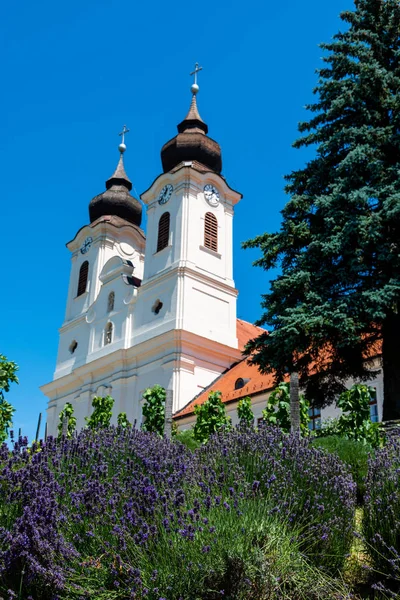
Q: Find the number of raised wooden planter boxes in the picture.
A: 0